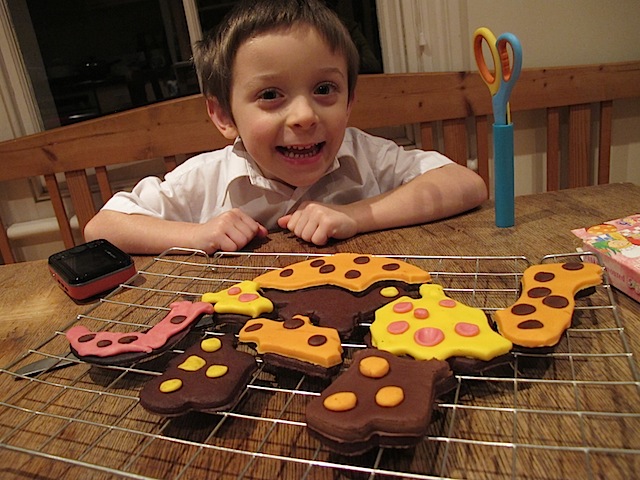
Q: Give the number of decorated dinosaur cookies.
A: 9